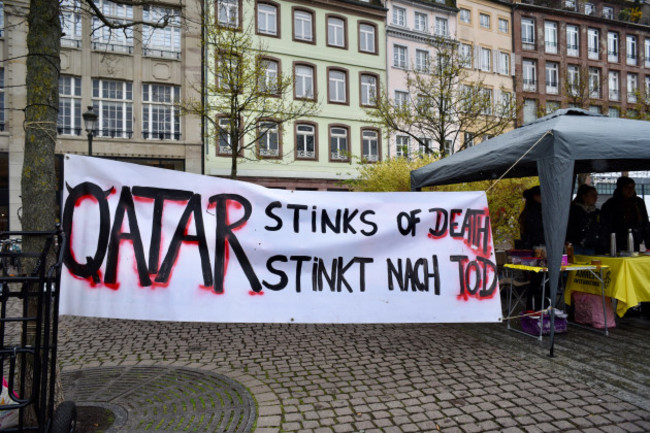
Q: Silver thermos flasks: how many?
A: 2